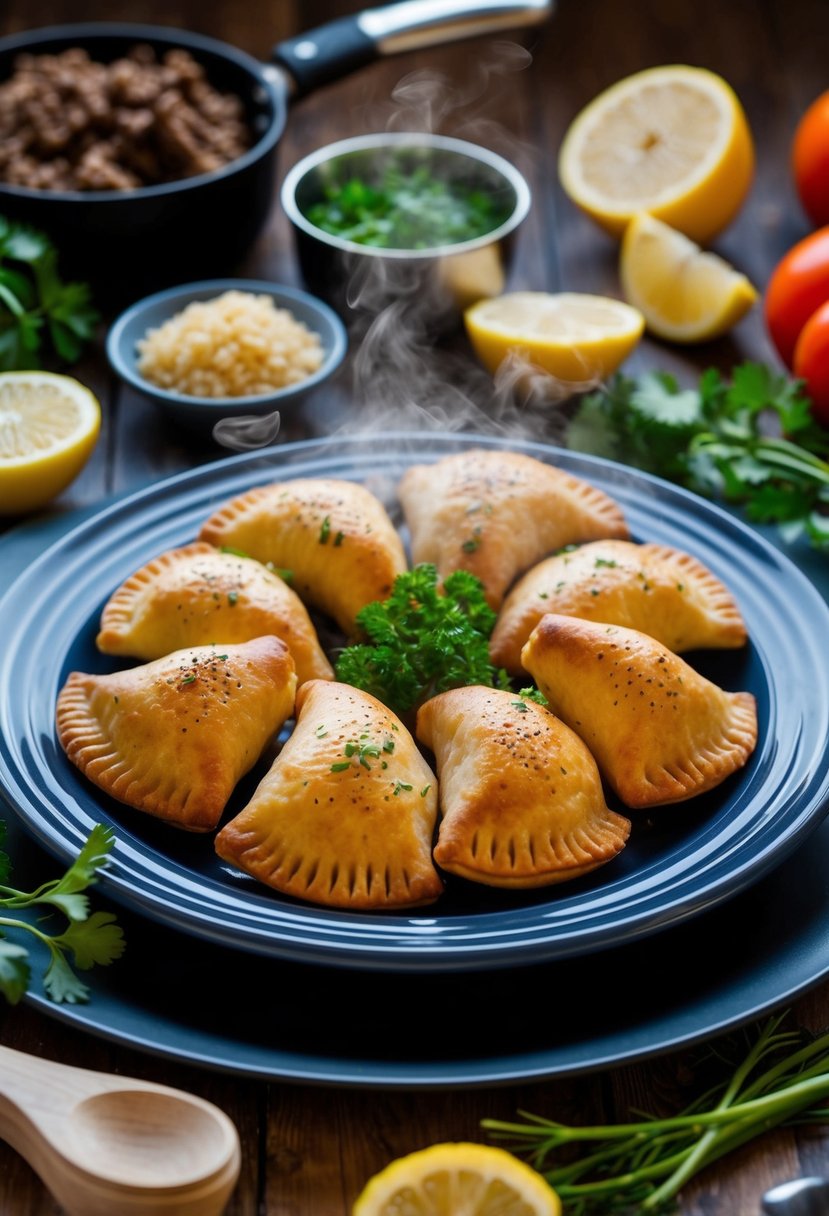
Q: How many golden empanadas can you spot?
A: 8